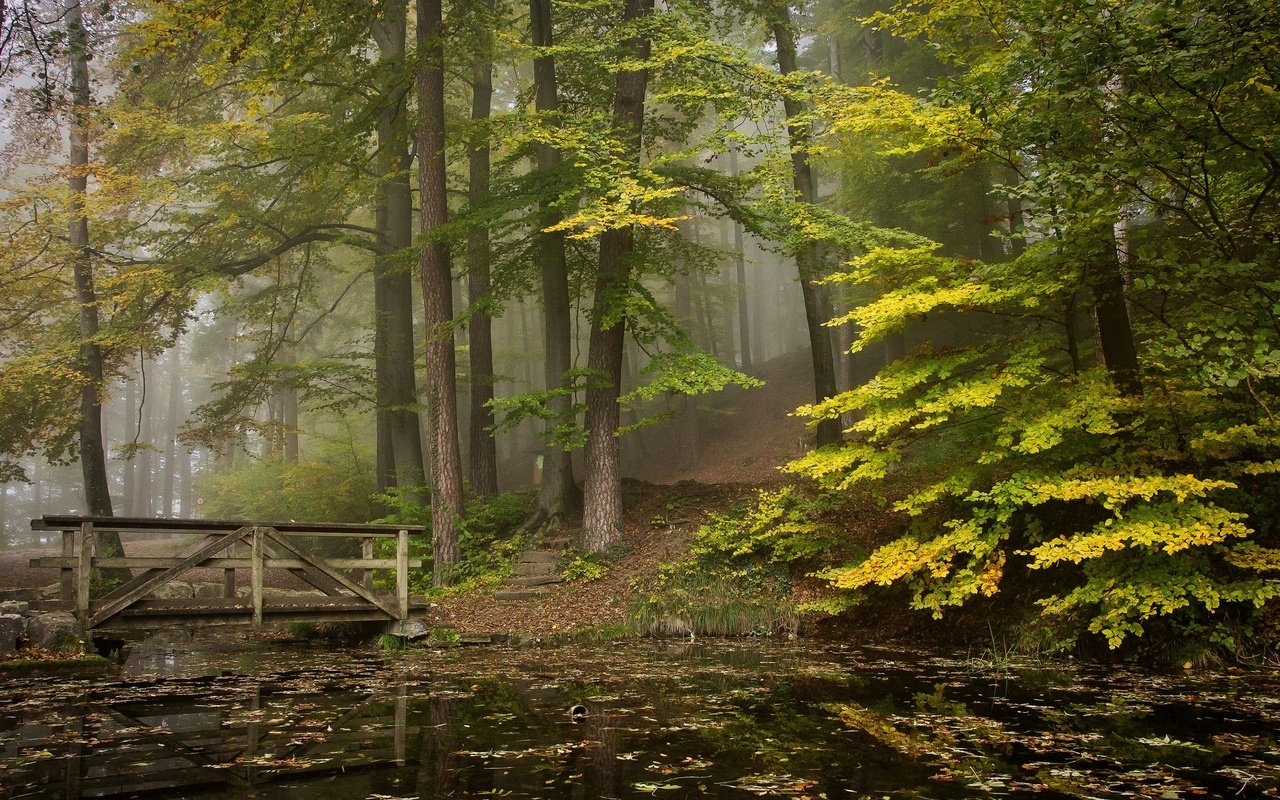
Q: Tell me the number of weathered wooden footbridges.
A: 1